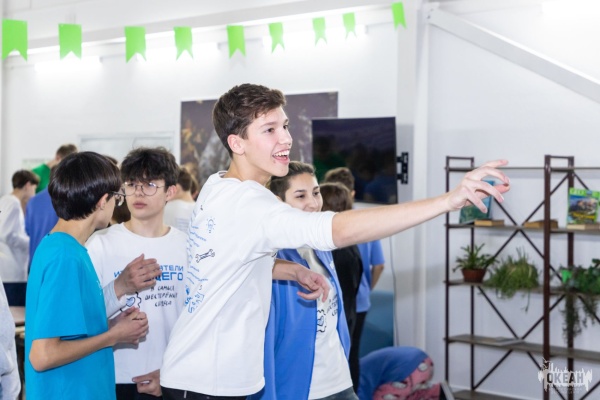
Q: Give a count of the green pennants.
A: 9